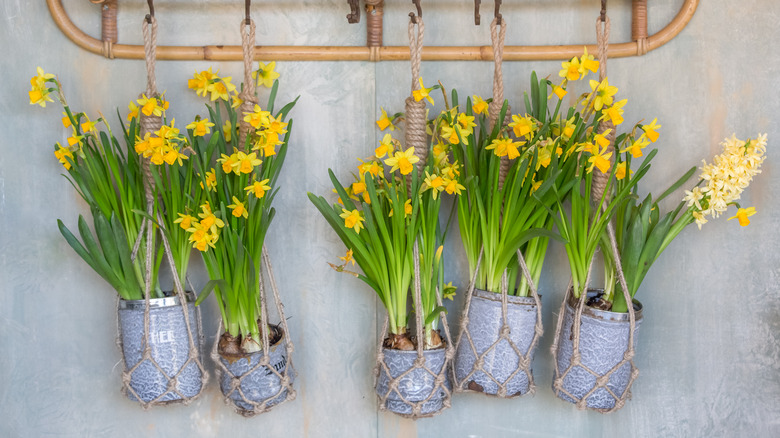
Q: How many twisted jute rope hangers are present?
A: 5